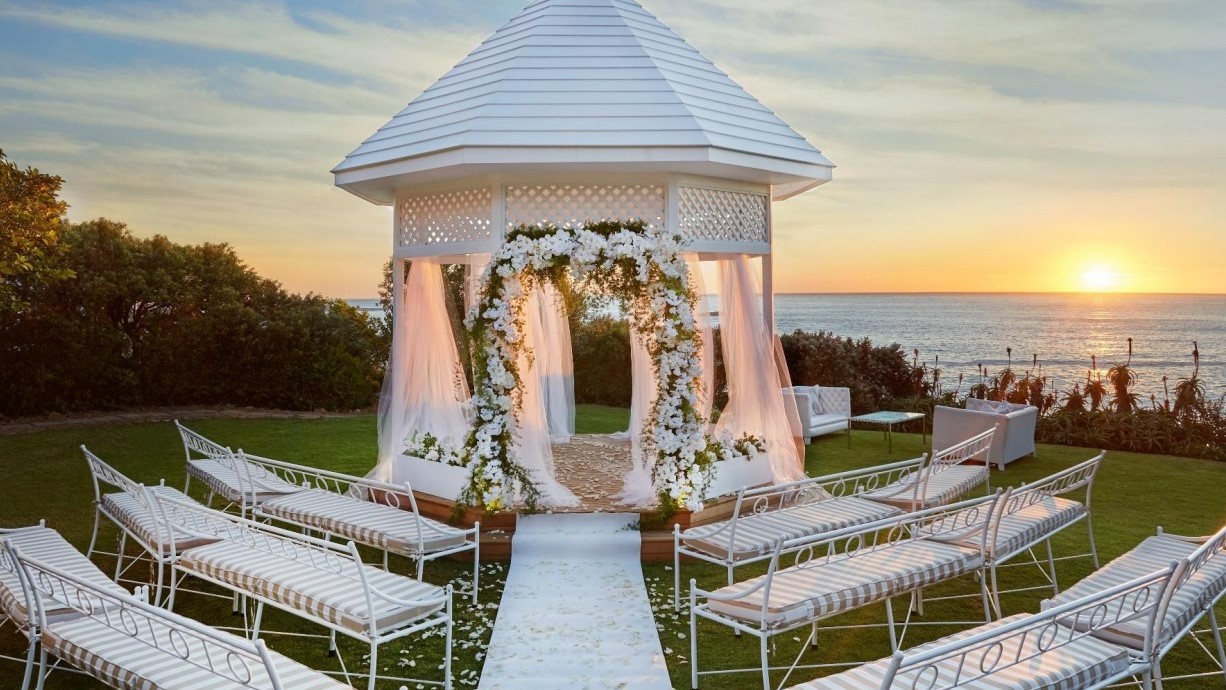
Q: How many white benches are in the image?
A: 12